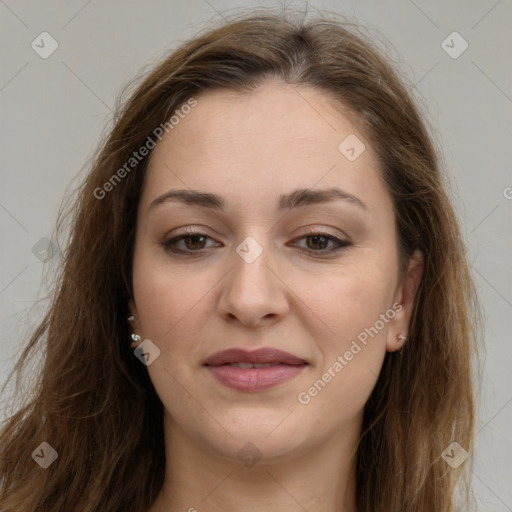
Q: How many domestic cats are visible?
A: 0